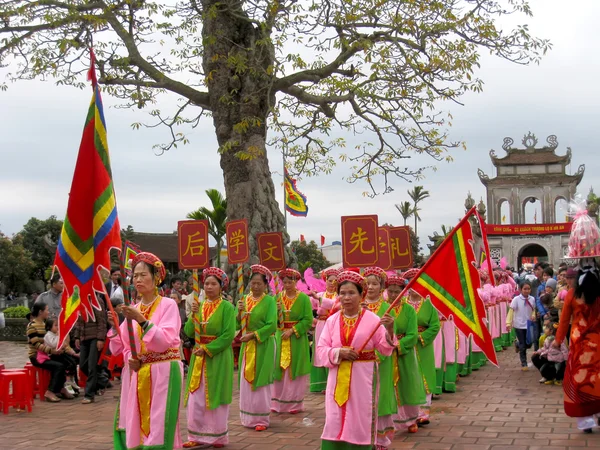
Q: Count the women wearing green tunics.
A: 6